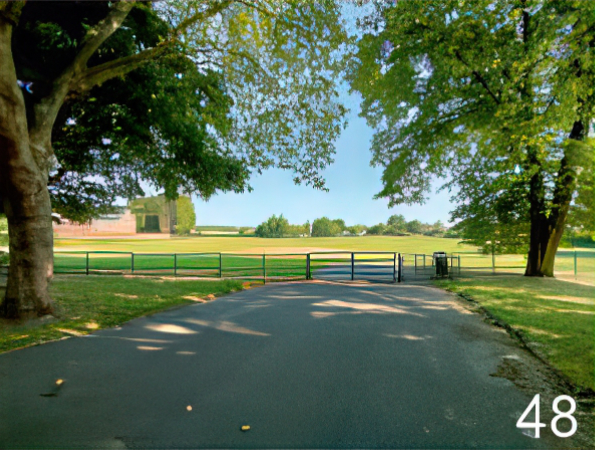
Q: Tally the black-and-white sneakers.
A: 0